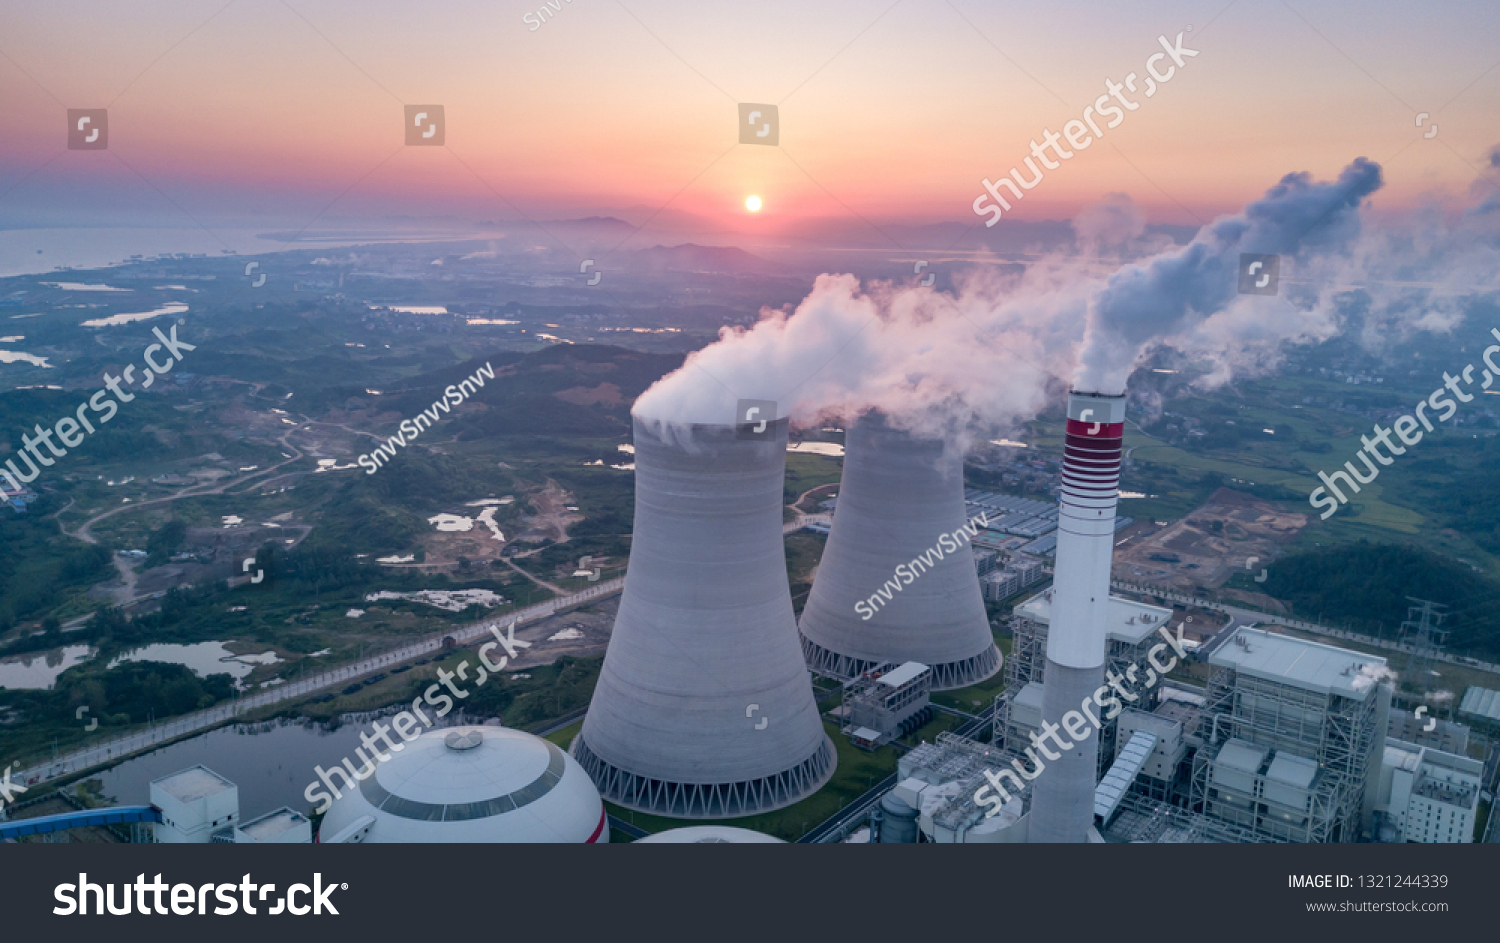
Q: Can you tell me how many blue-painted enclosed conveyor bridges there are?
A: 1